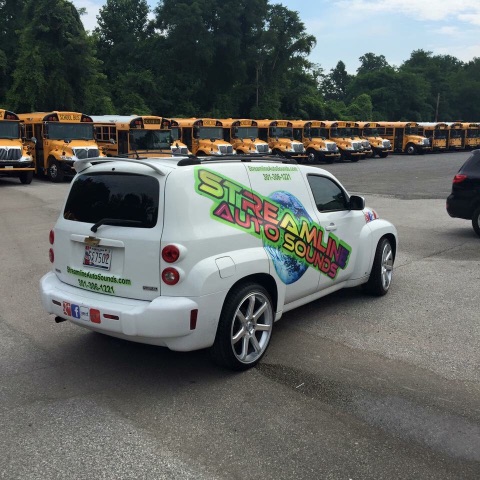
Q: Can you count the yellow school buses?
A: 15